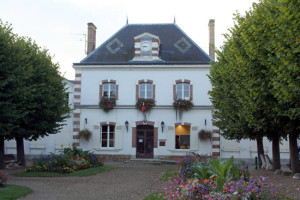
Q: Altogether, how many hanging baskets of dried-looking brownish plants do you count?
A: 2